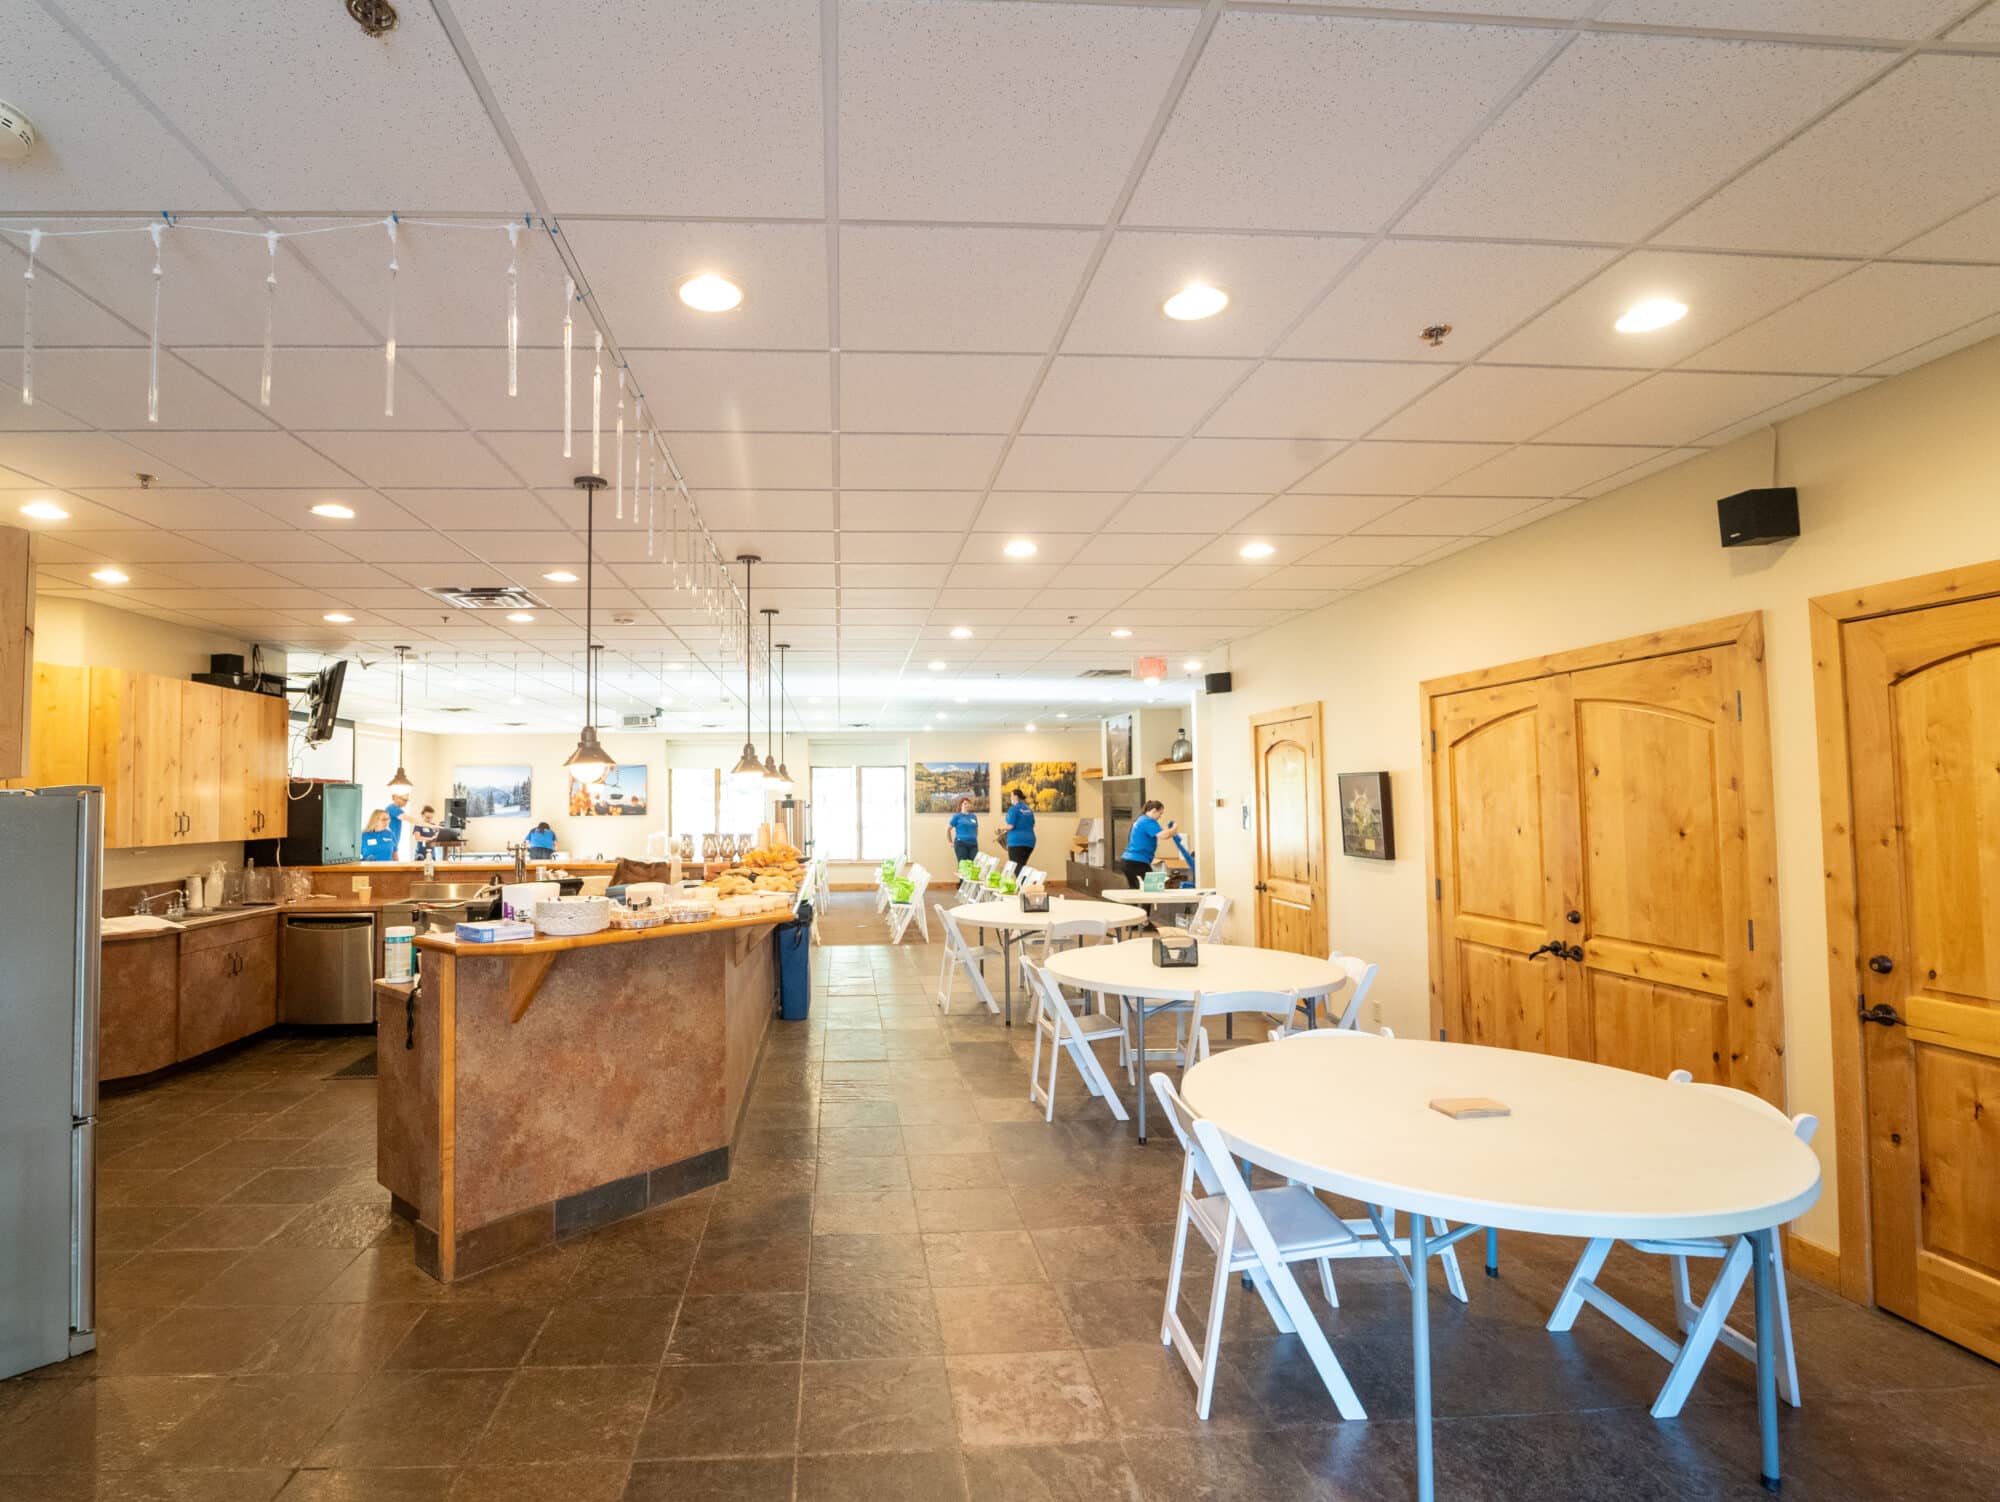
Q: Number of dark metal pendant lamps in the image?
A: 6